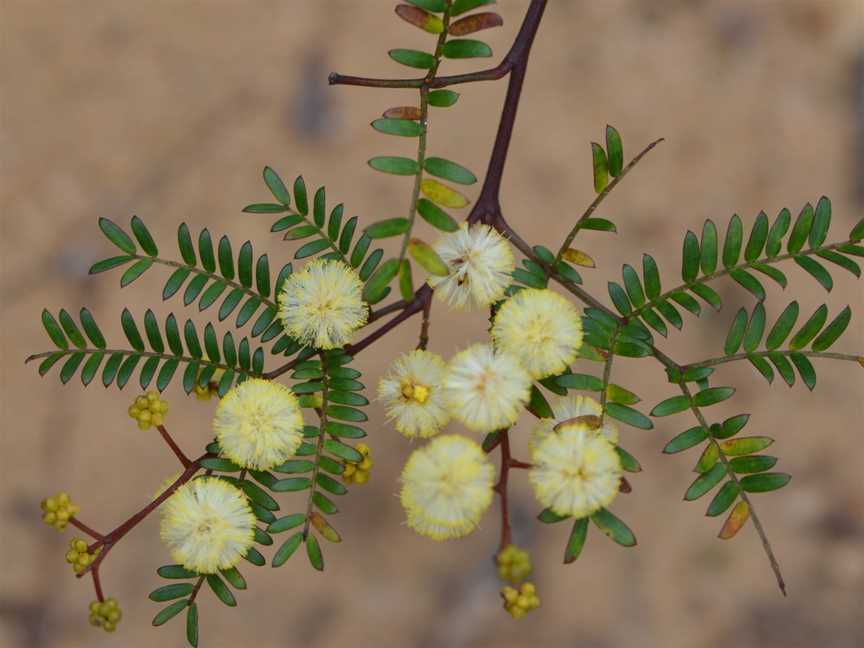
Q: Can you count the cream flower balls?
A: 10